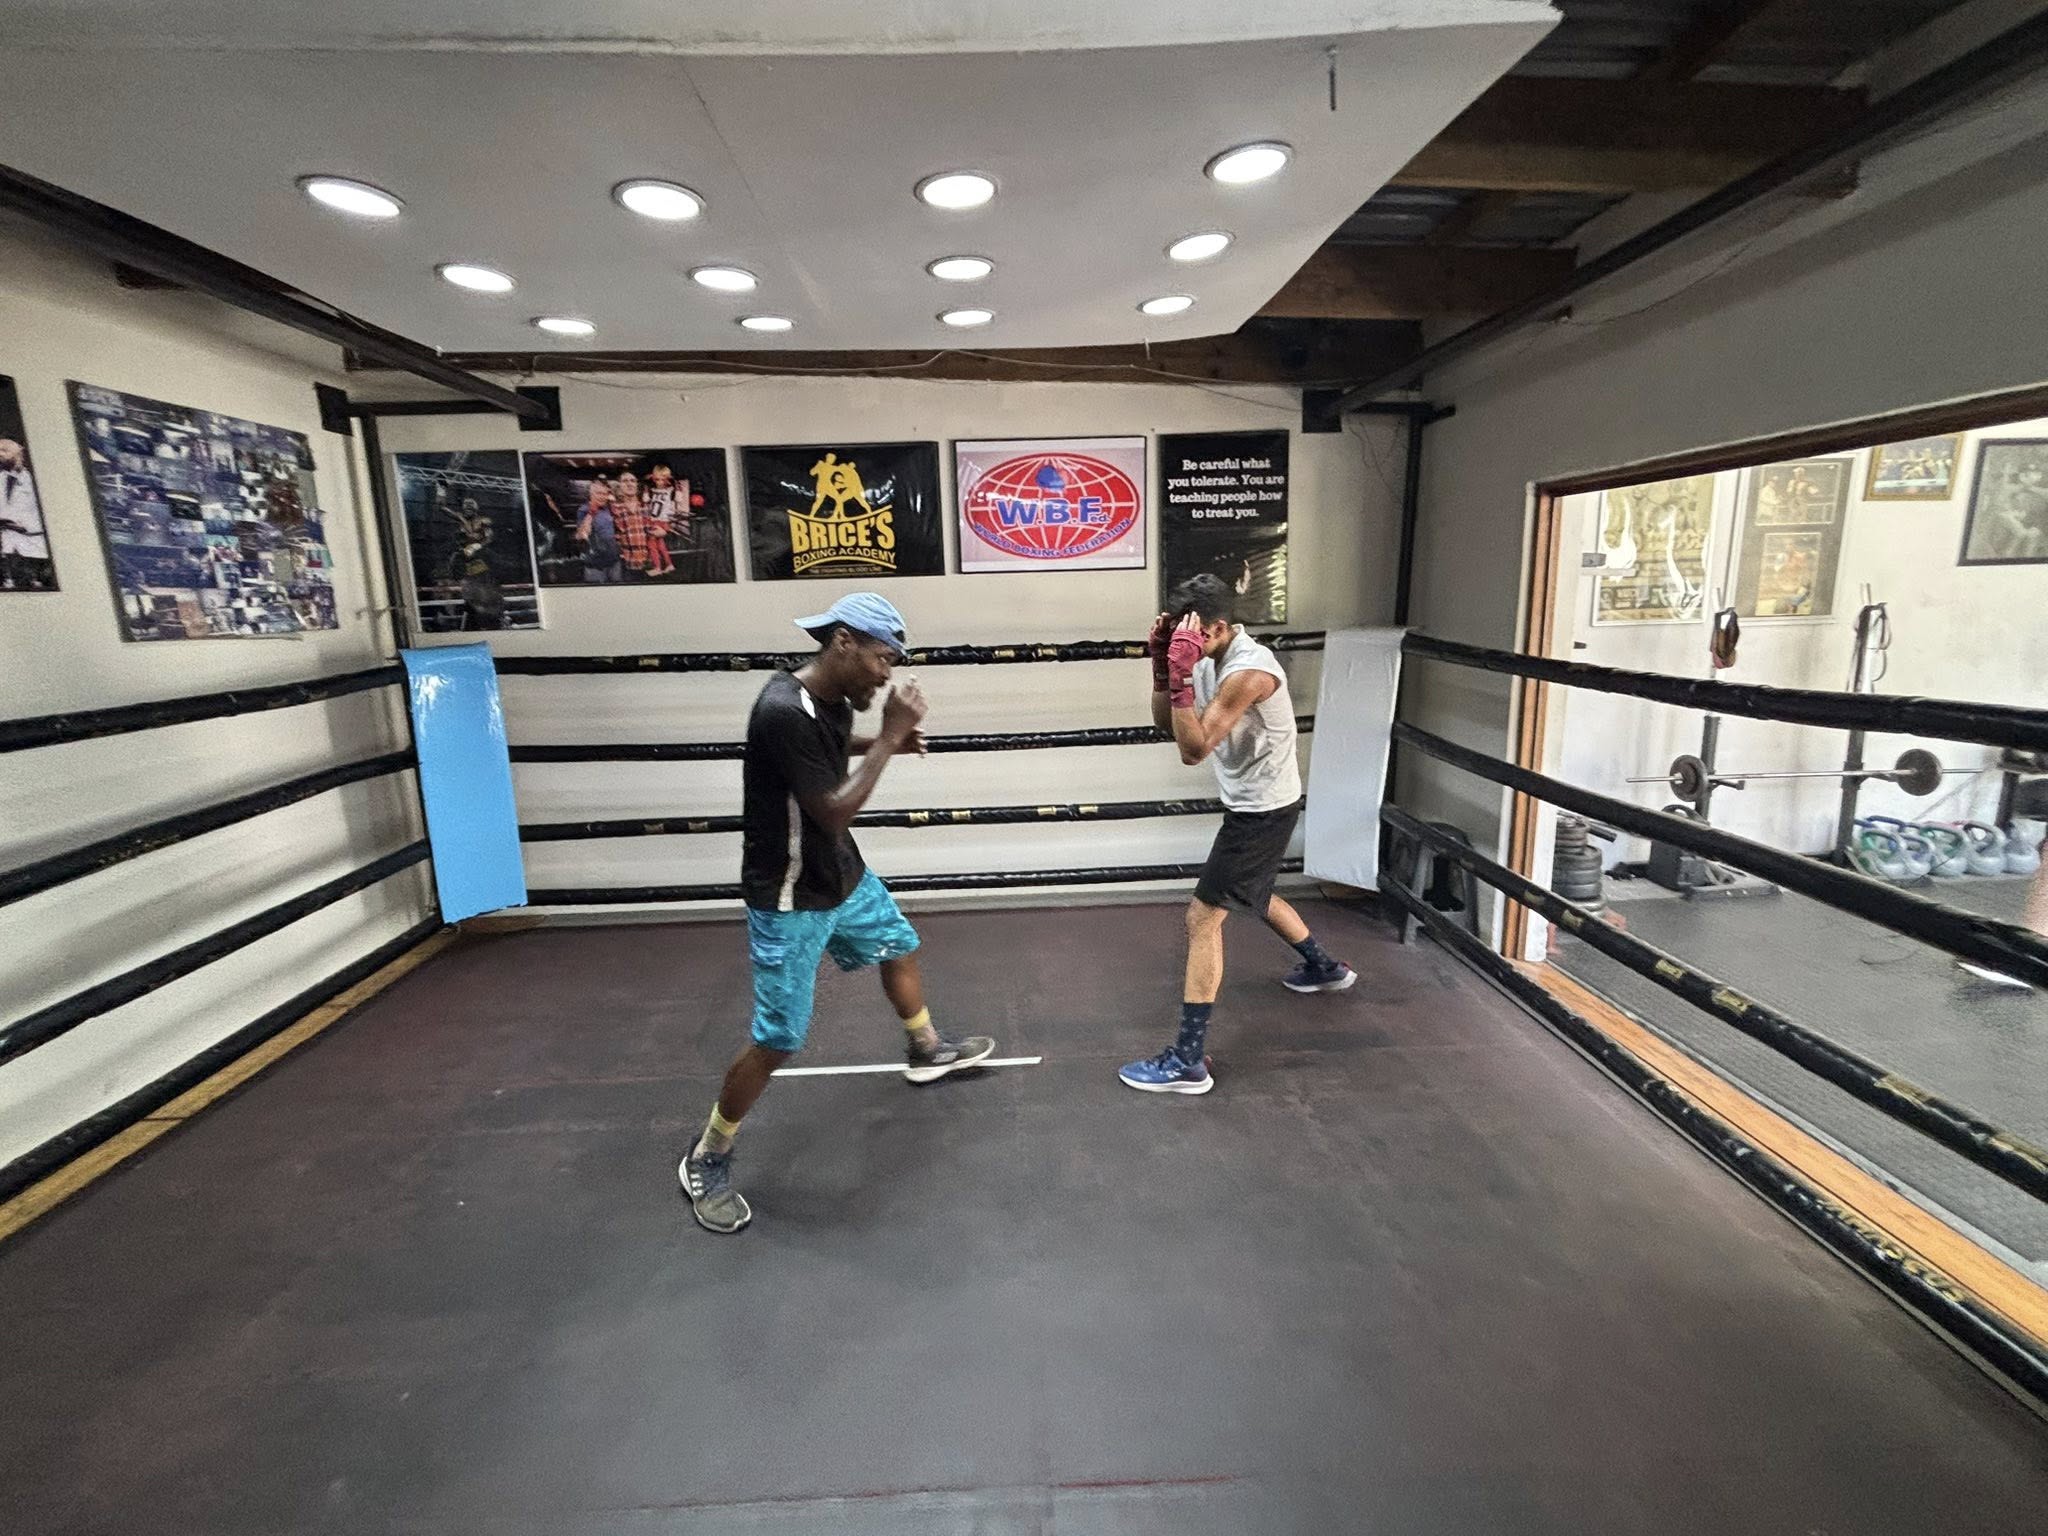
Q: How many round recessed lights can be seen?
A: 12